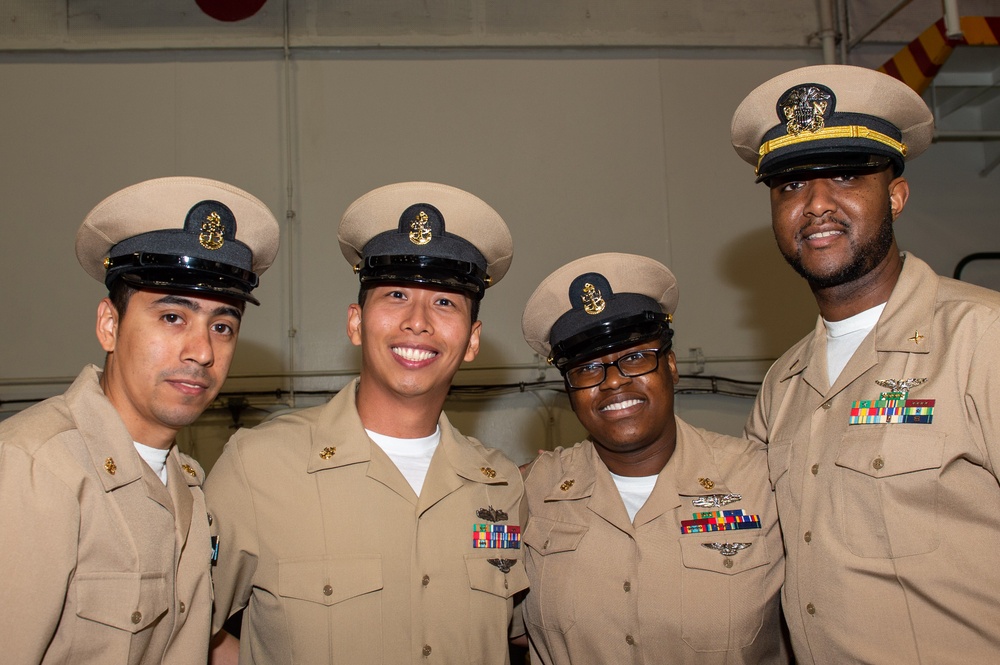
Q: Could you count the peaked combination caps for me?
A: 4